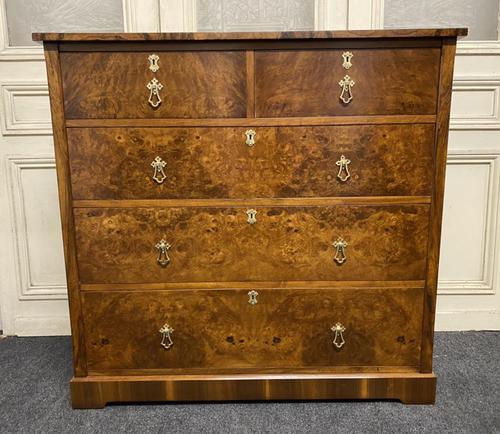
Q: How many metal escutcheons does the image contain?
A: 5